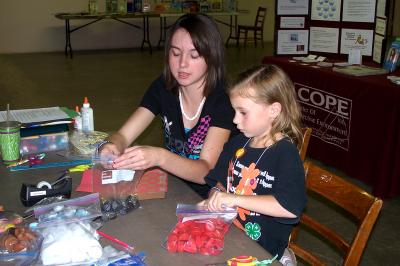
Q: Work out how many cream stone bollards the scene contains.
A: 0